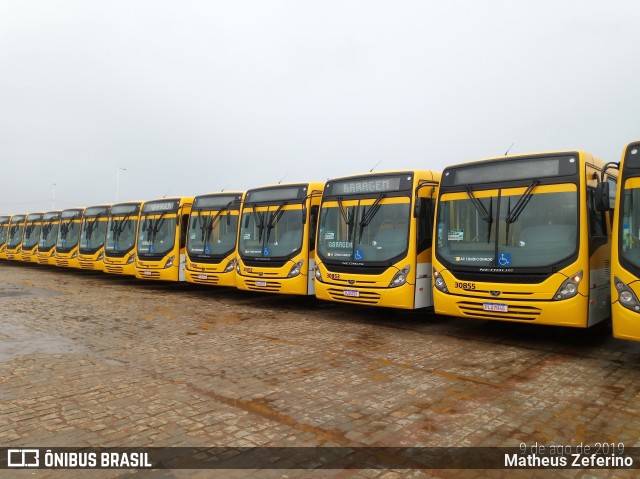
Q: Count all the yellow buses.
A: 13